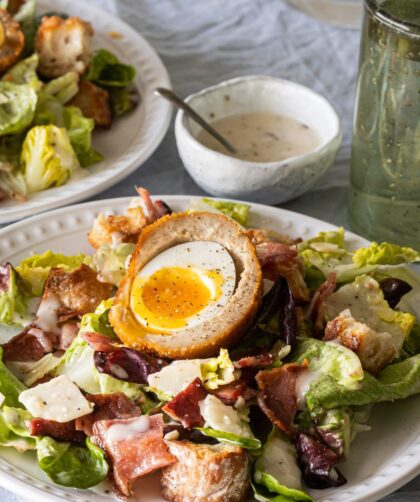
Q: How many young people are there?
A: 0